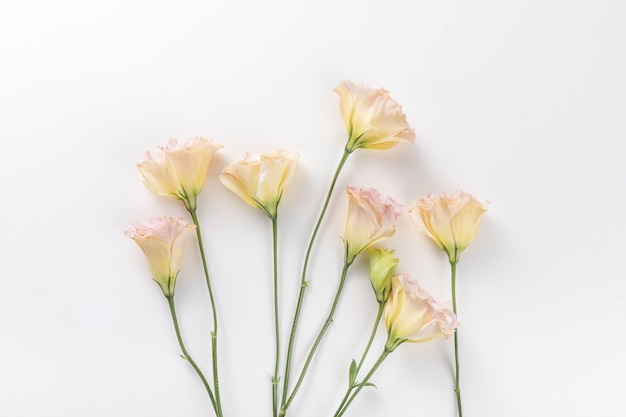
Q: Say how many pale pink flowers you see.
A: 7